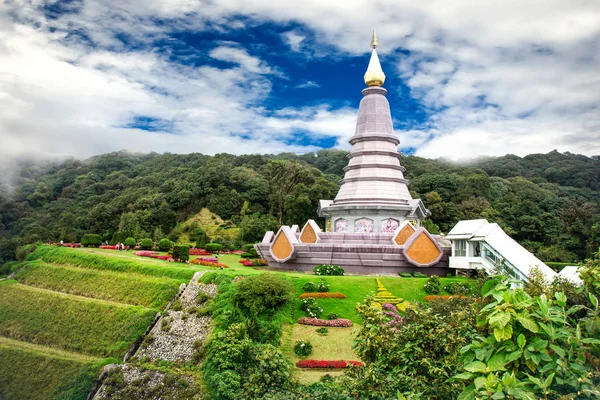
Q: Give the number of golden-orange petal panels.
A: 4